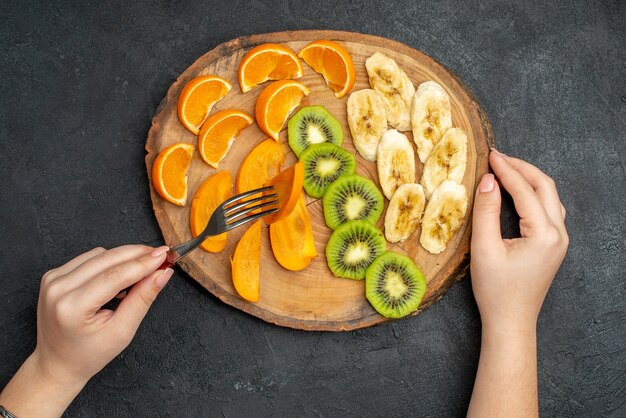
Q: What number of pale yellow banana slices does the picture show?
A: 7